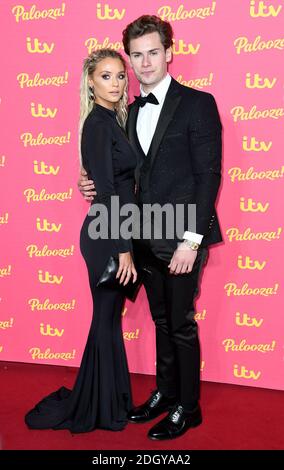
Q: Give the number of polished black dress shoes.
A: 2